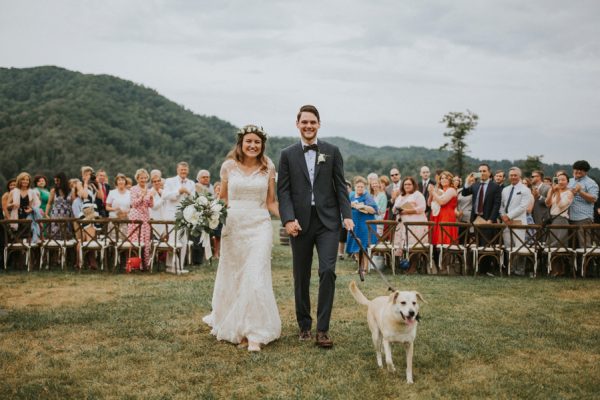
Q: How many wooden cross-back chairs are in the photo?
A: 12